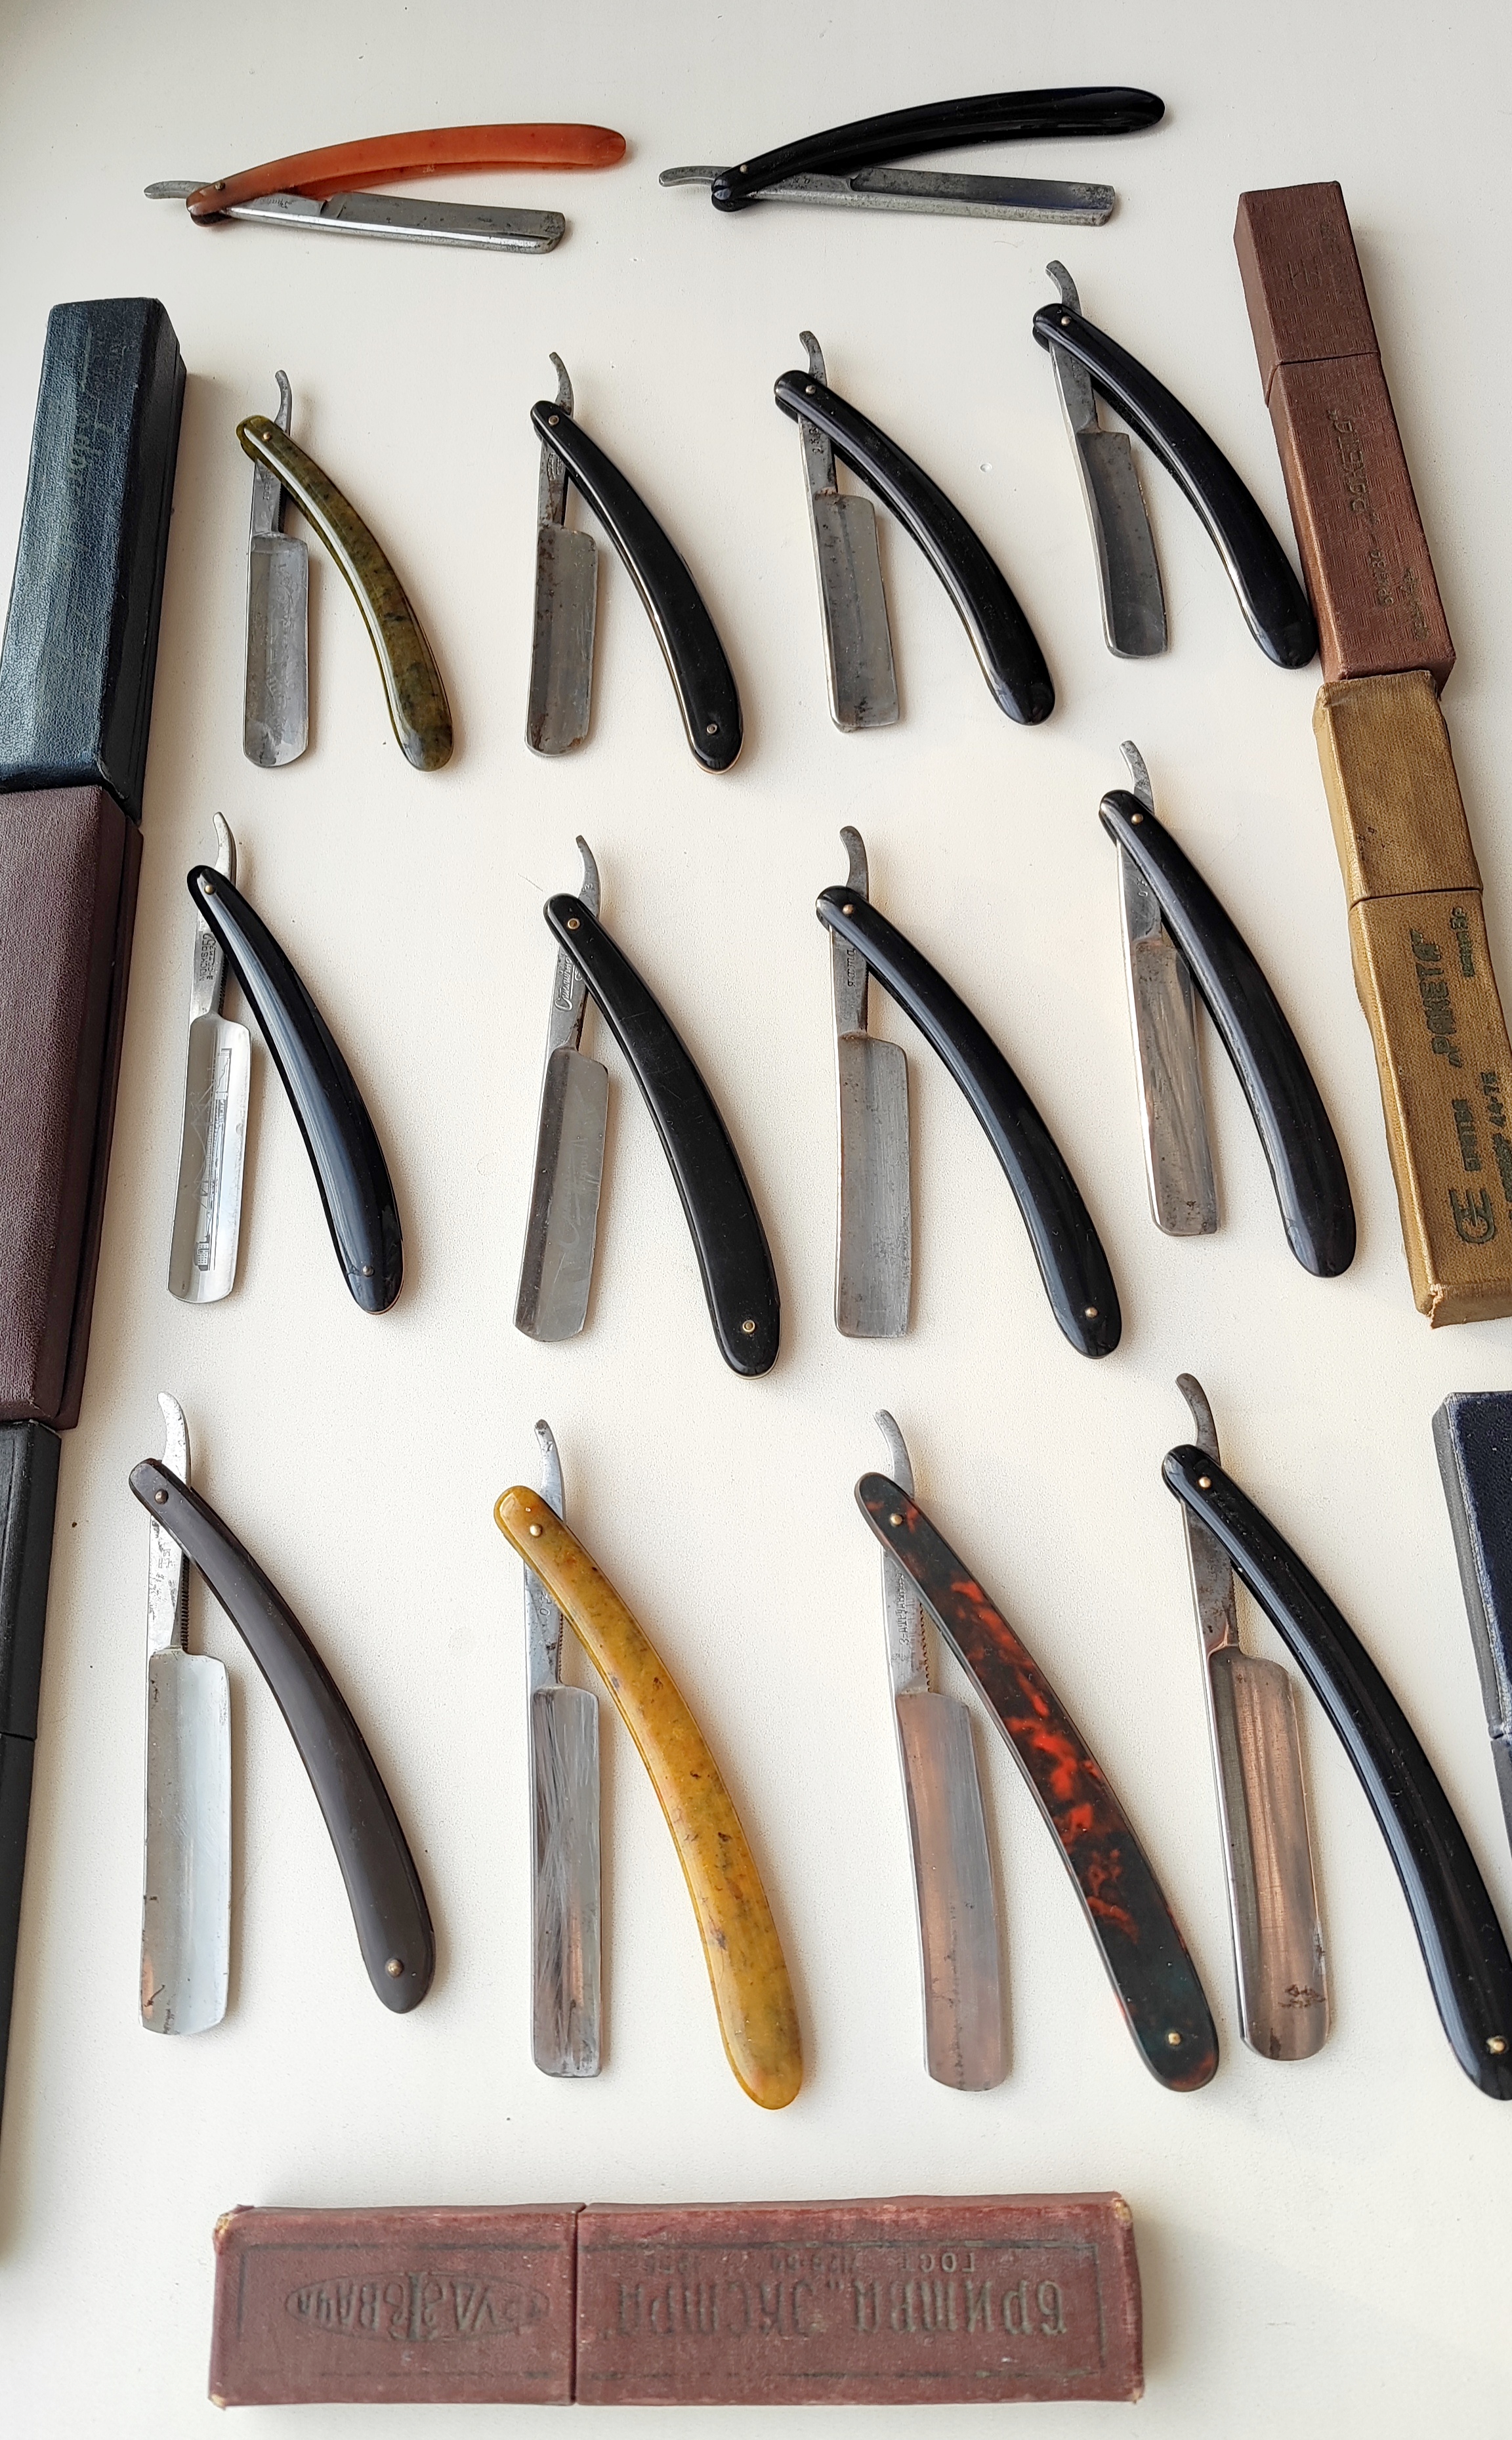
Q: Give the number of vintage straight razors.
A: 14